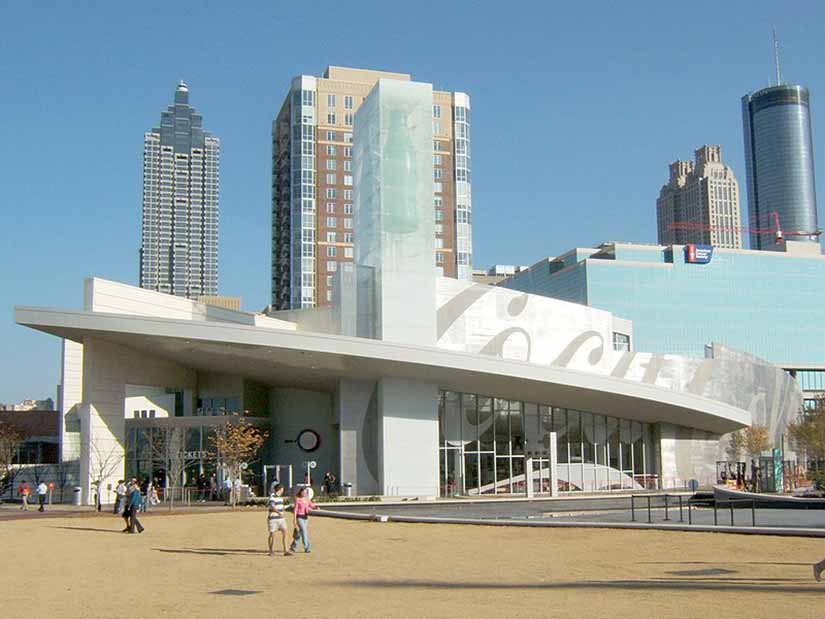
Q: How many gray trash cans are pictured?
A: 2